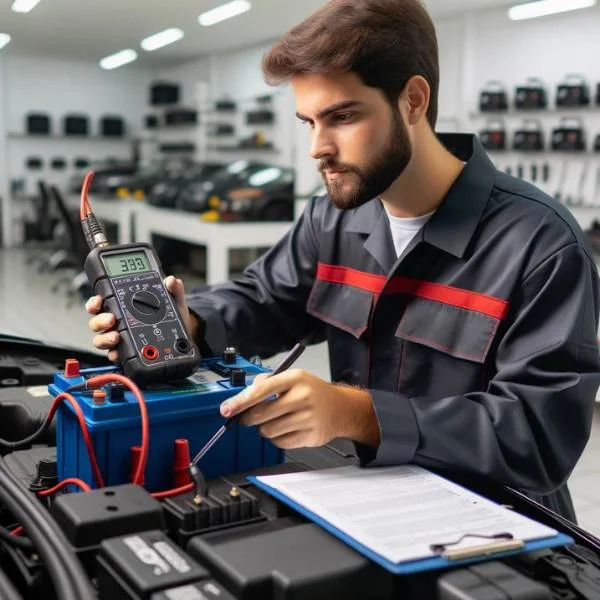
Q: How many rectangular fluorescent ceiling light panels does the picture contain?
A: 6